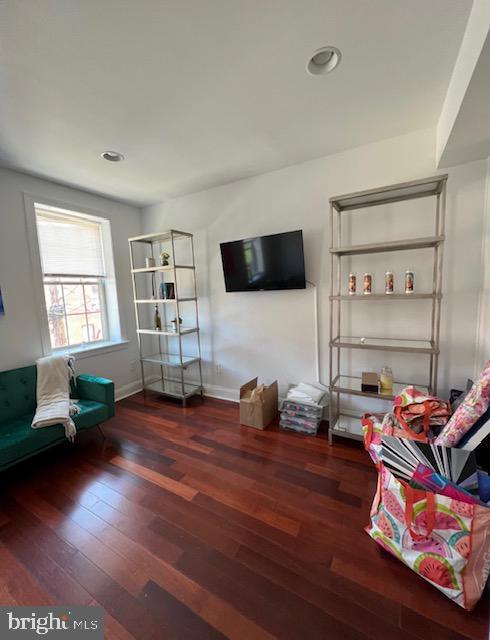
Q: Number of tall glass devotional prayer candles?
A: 4